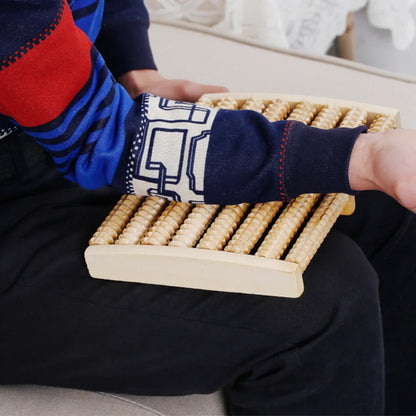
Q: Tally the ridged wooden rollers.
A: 8